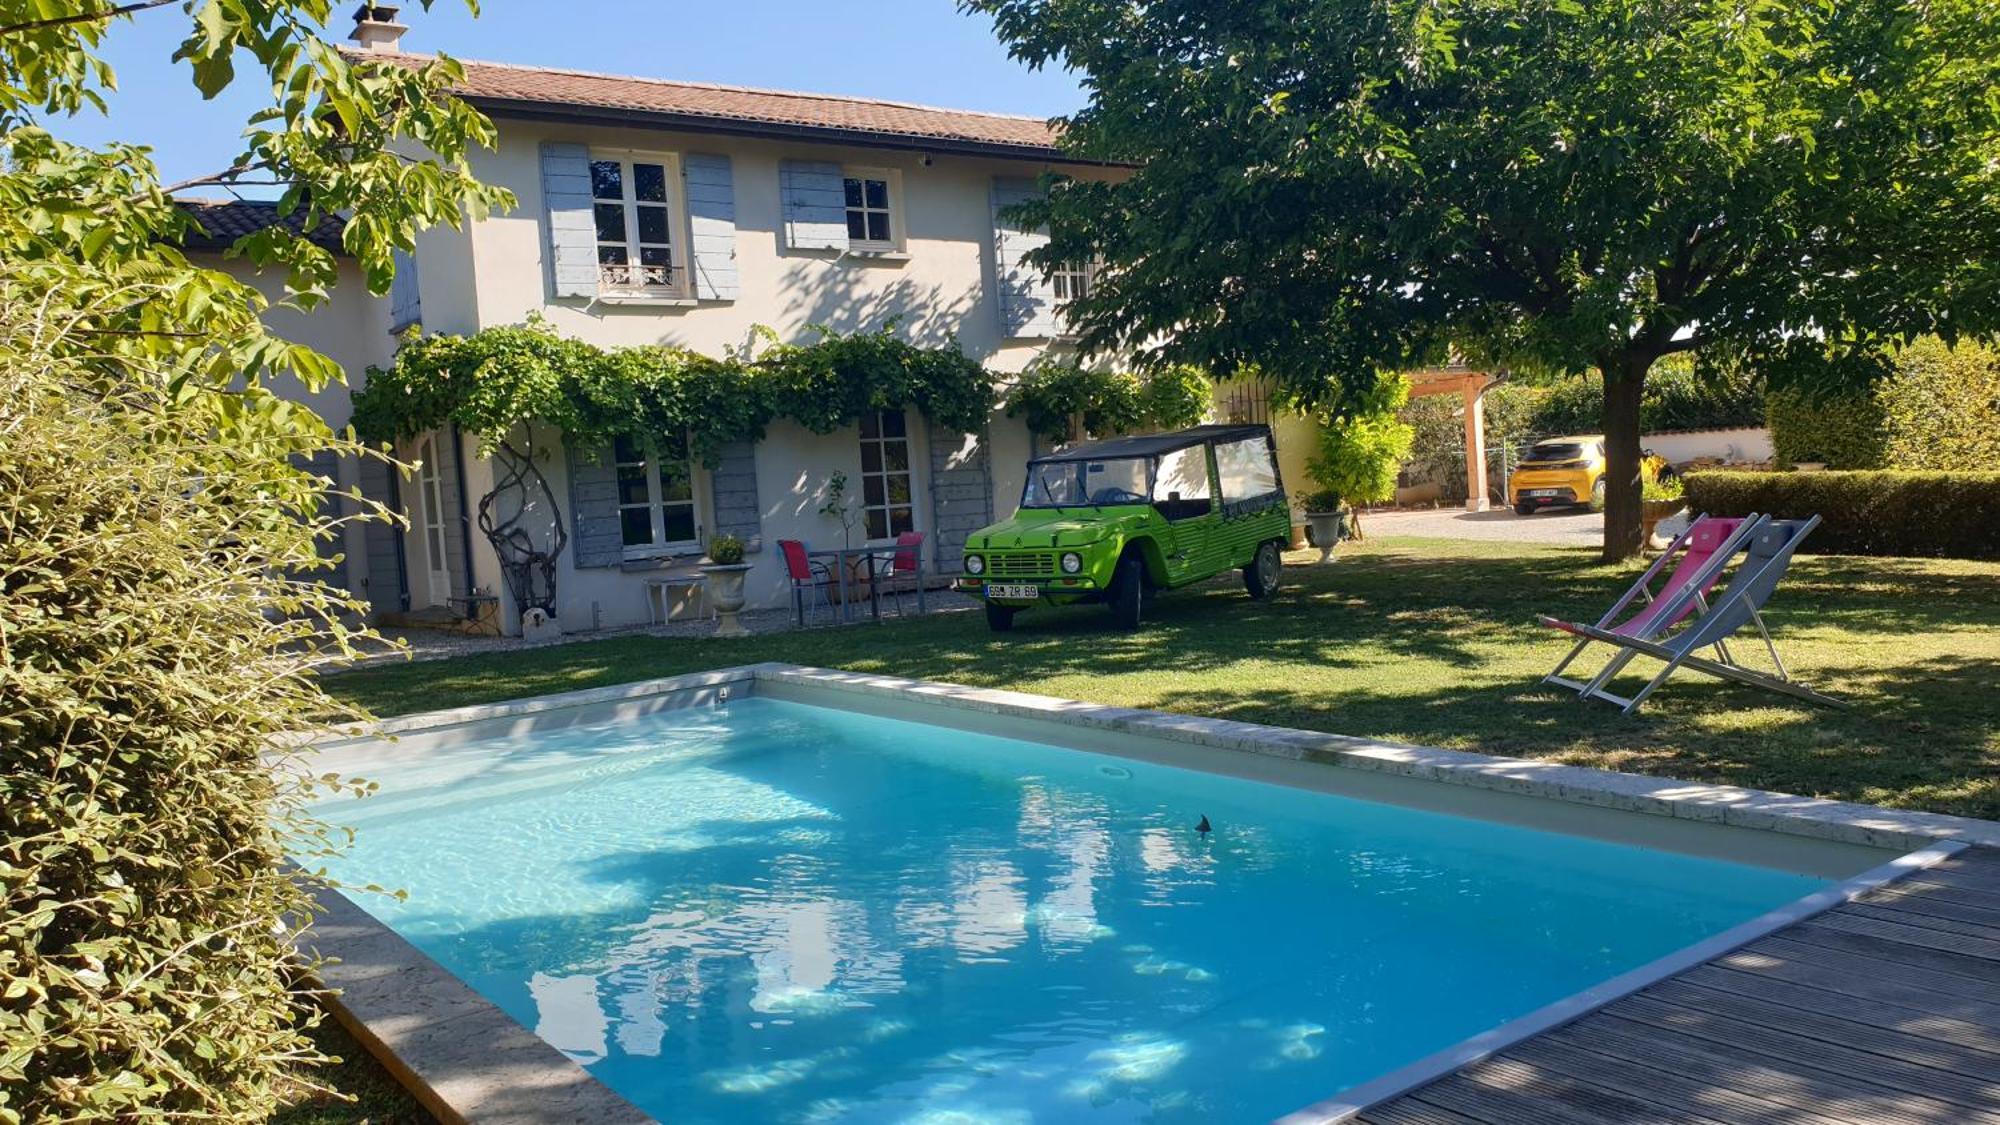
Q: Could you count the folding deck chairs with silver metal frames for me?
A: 2